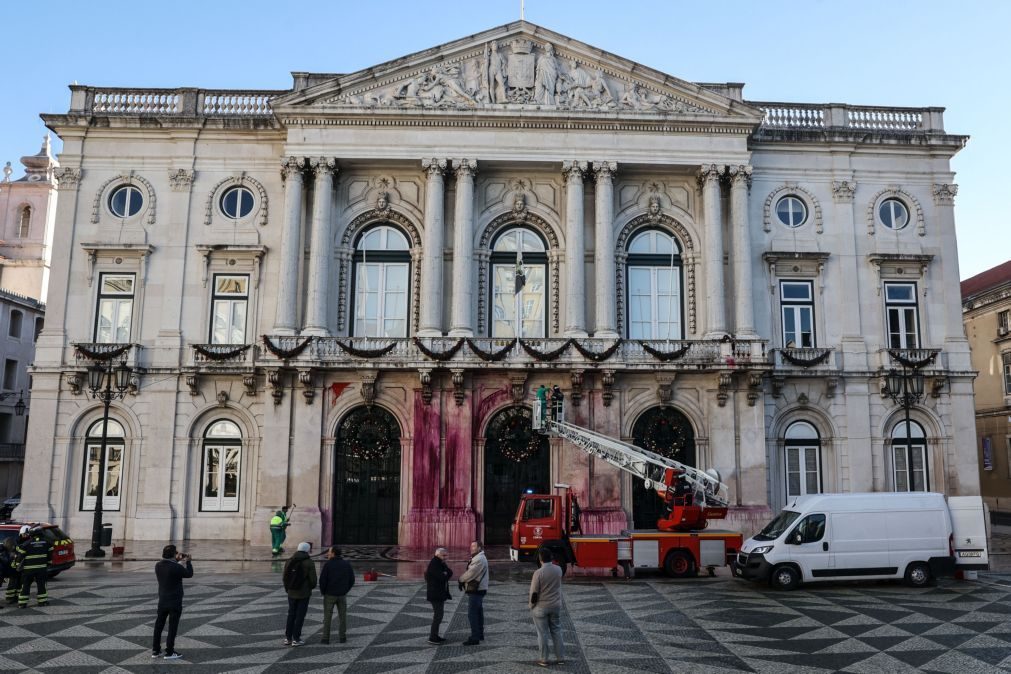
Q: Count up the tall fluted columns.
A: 8